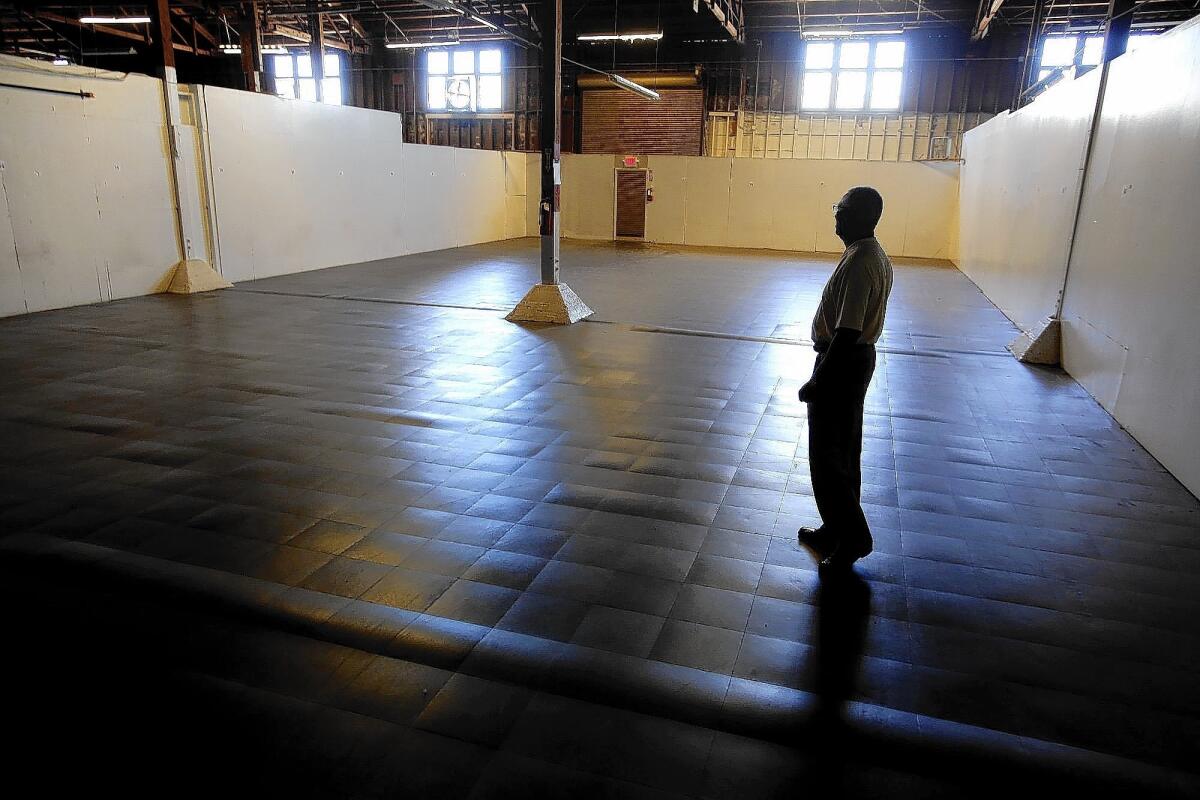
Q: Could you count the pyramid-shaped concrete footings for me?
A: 3